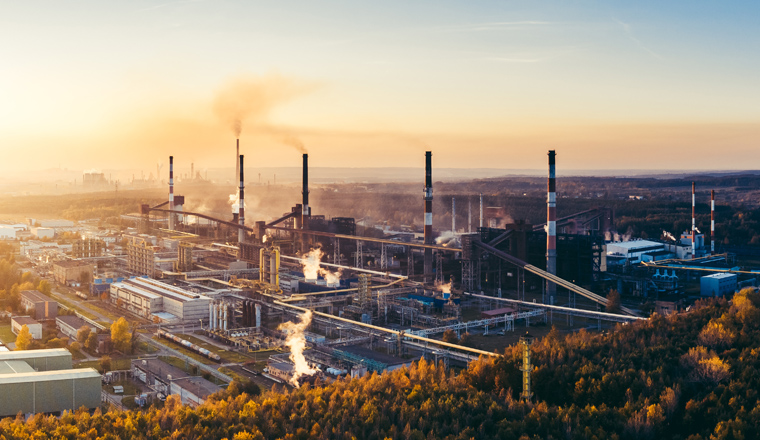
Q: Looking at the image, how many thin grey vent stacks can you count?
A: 3